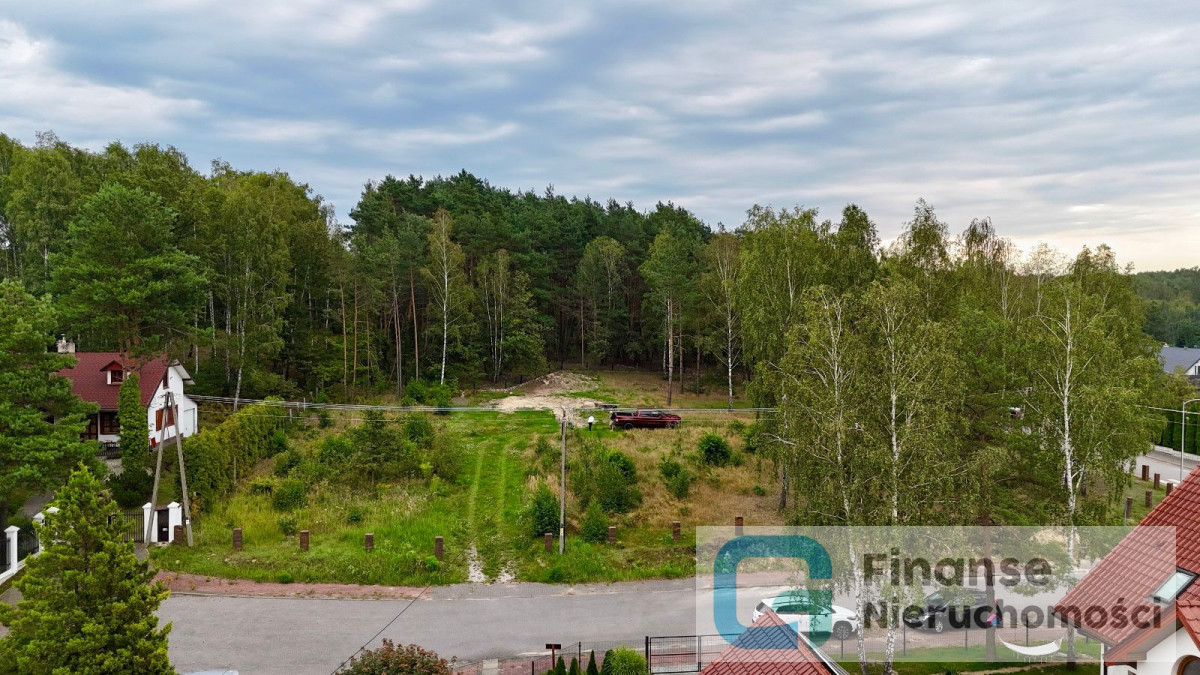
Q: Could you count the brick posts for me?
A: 14